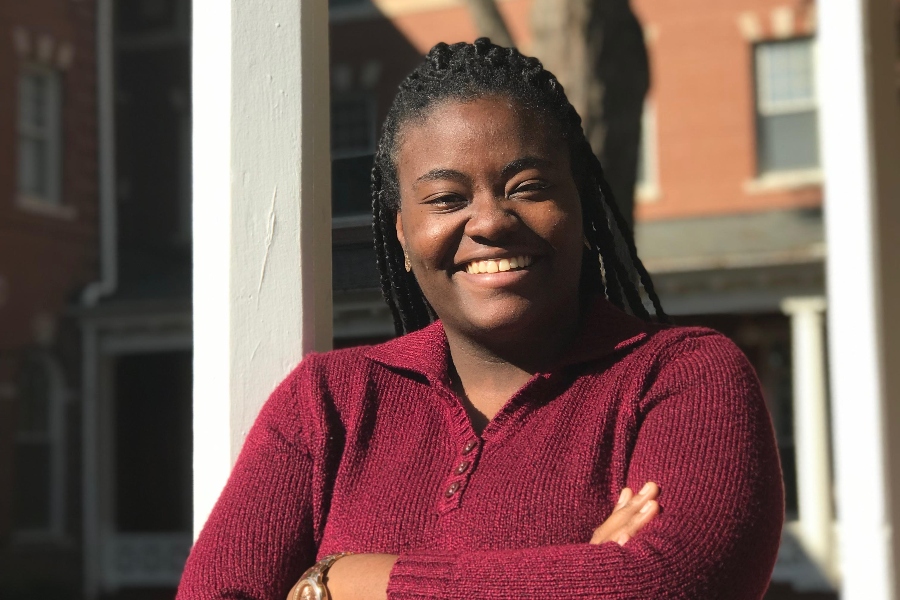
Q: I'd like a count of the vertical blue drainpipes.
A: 0